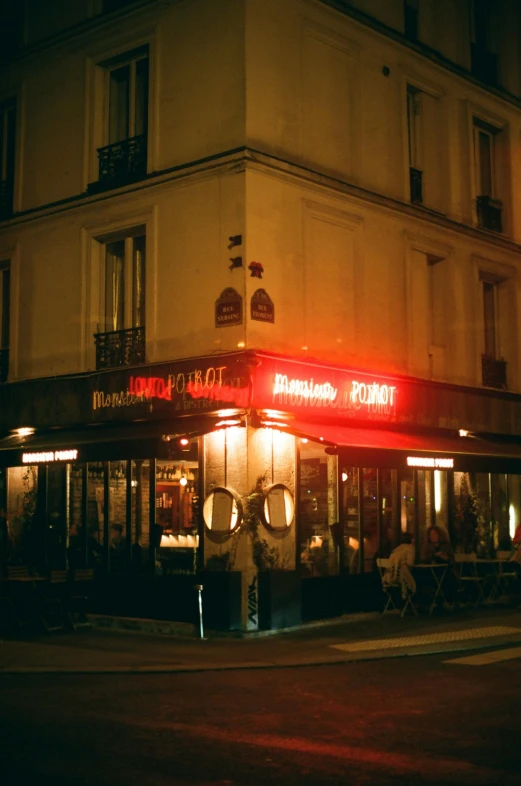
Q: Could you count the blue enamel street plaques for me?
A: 2